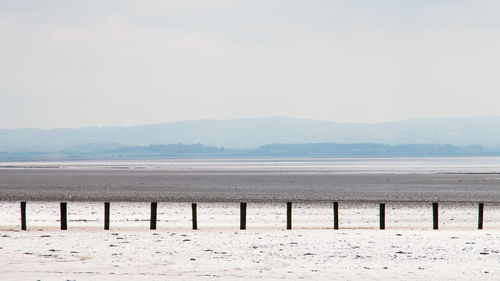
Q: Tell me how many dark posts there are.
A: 11